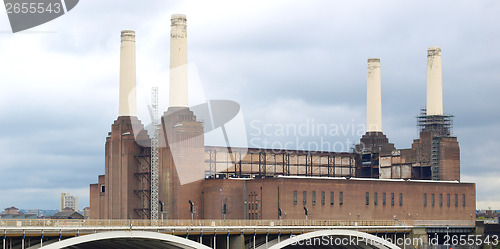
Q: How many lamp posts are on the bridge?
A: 5